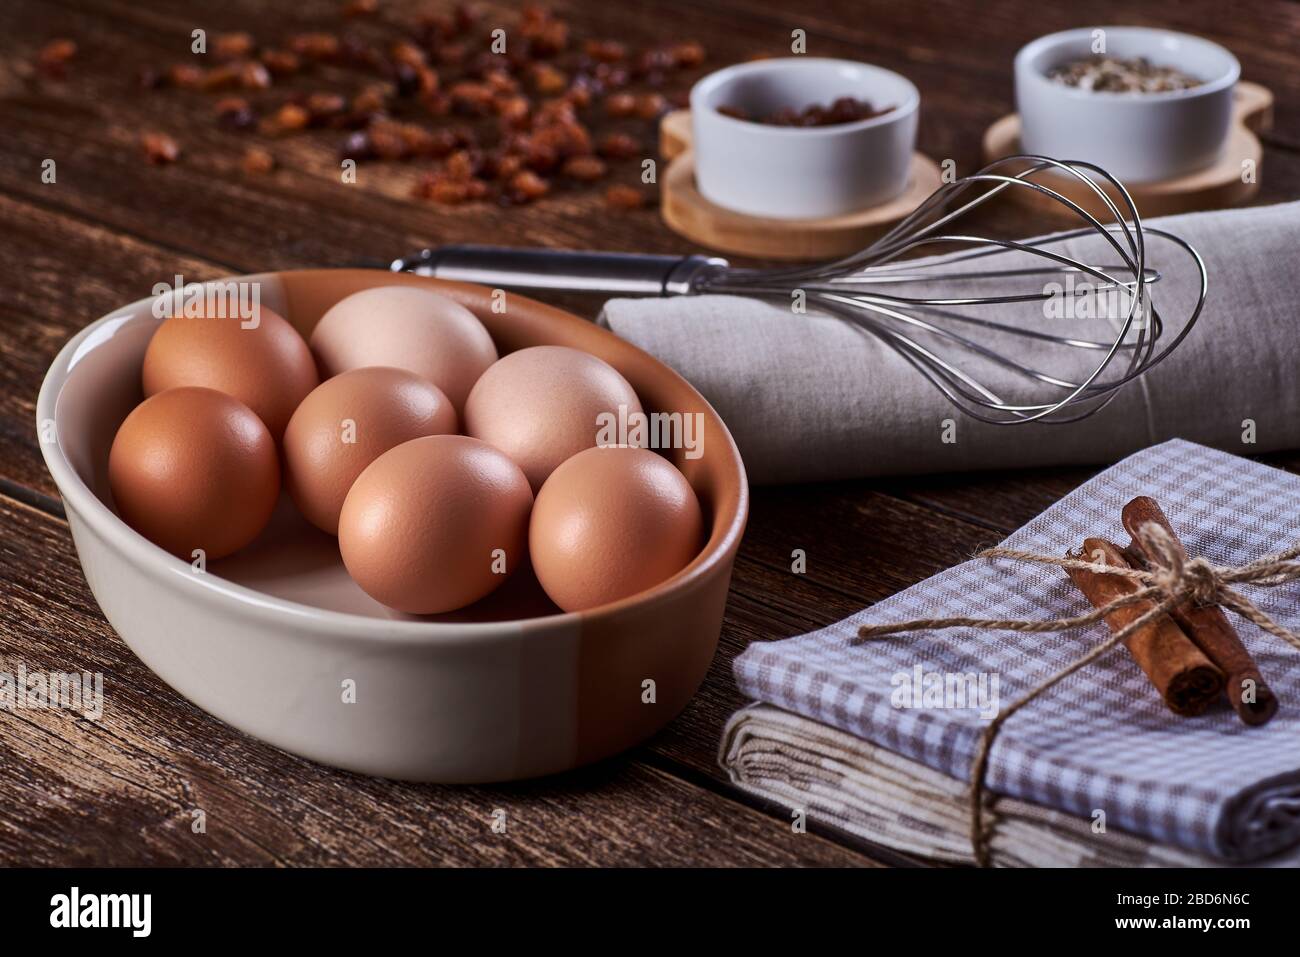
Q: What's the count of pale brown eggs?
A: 2